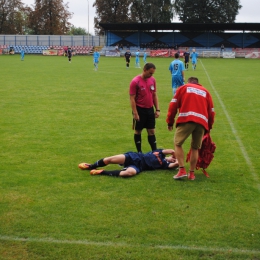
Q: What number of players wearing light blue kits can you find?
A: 6